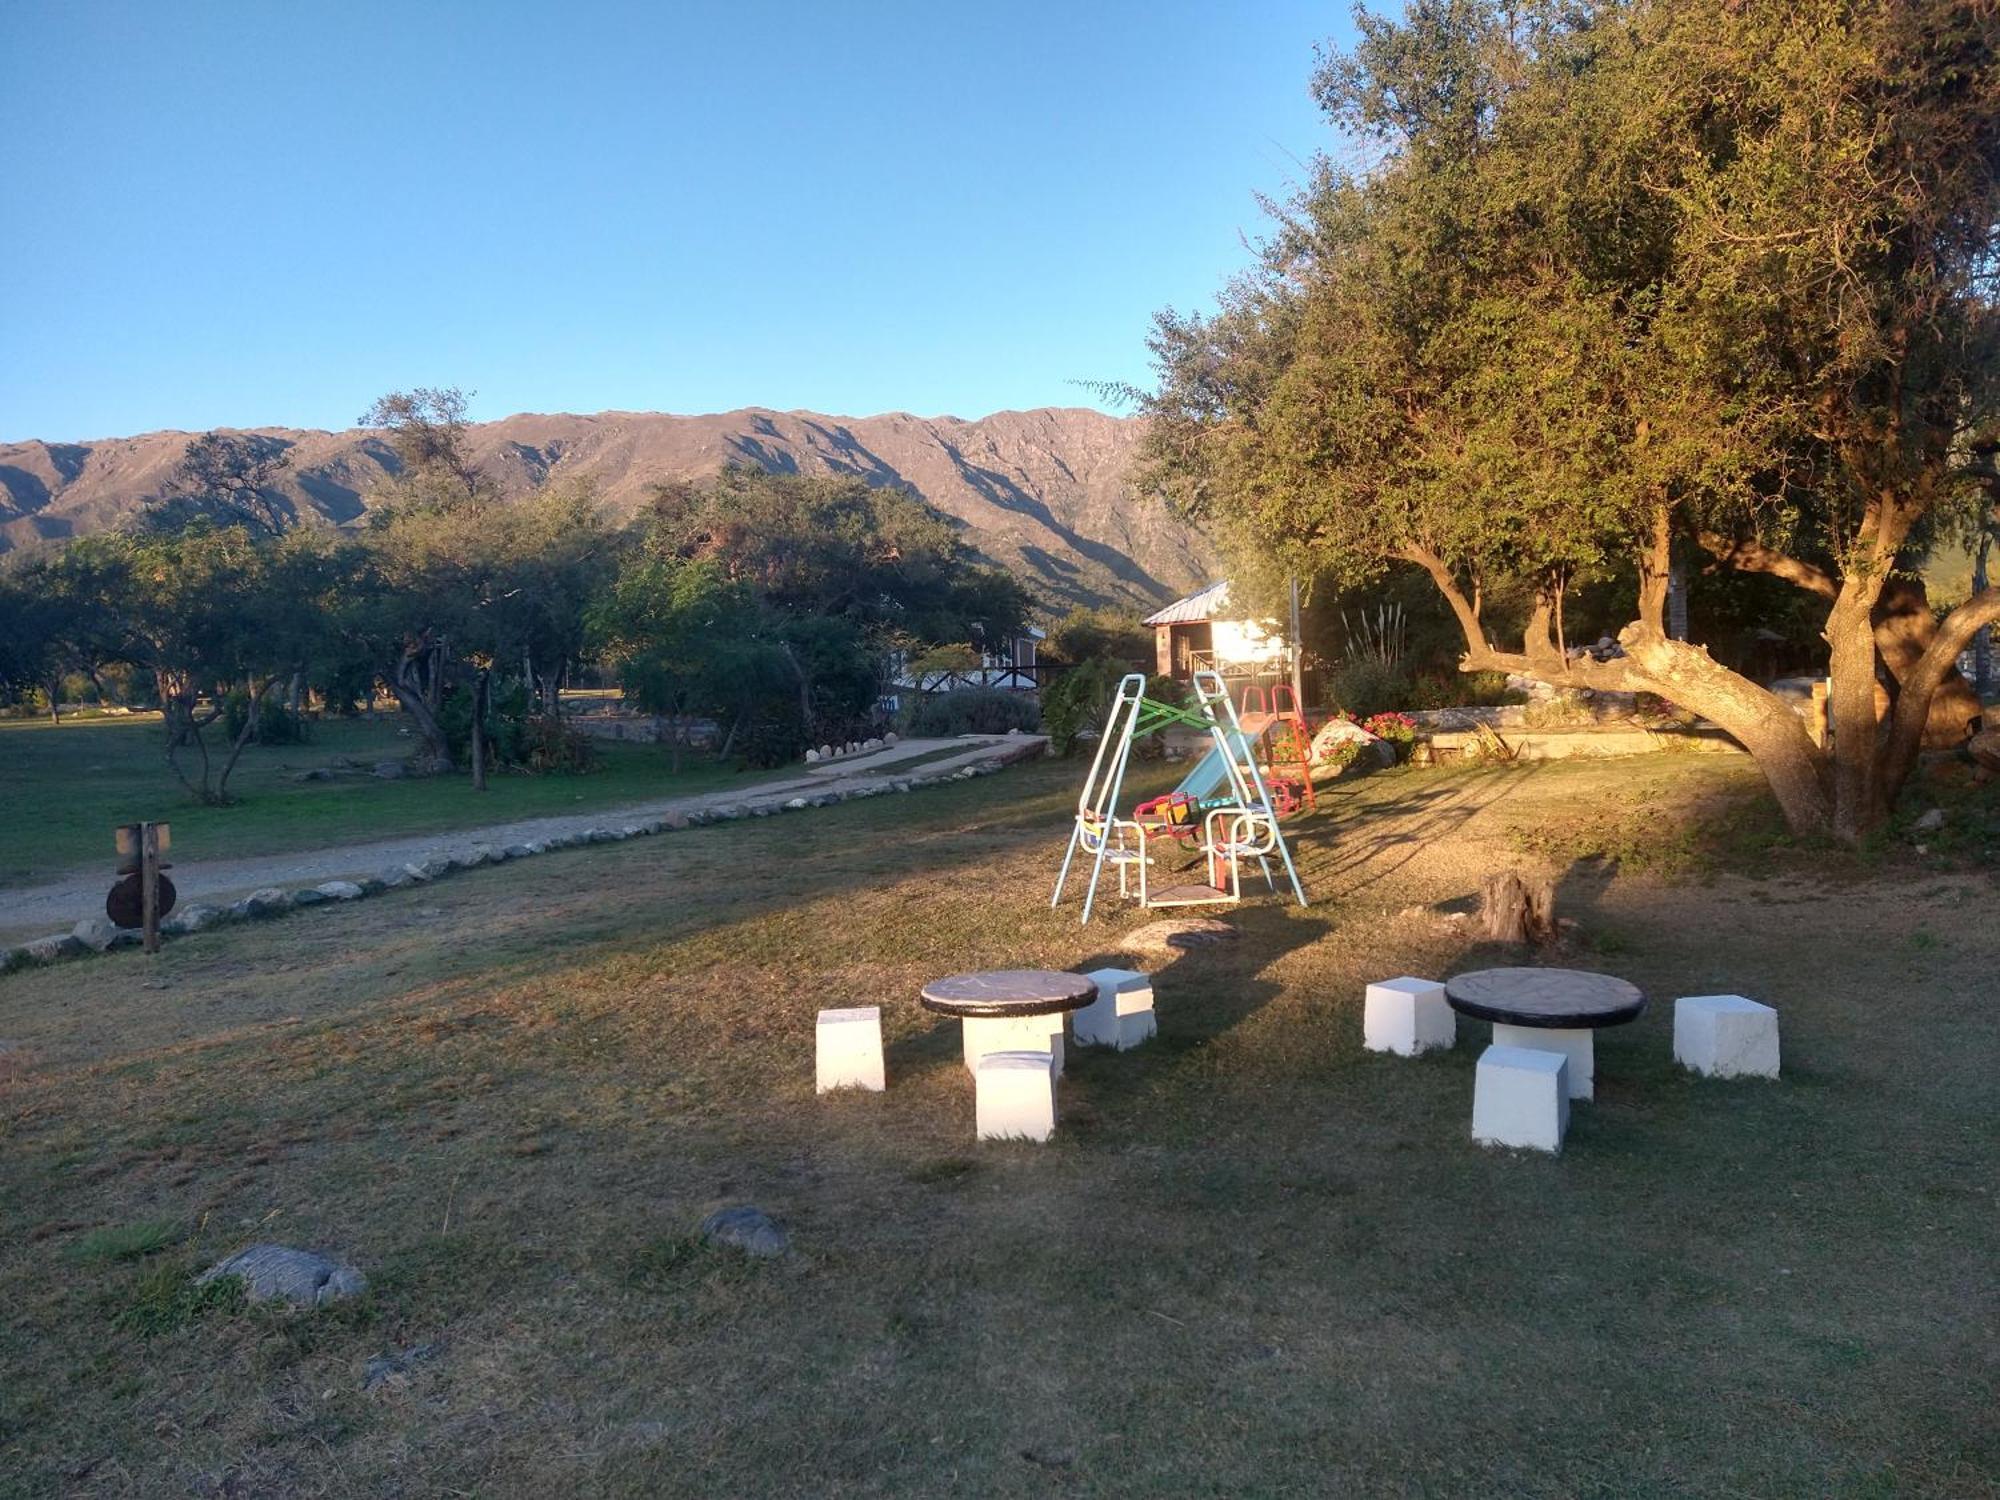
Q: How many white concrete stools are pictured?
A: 6